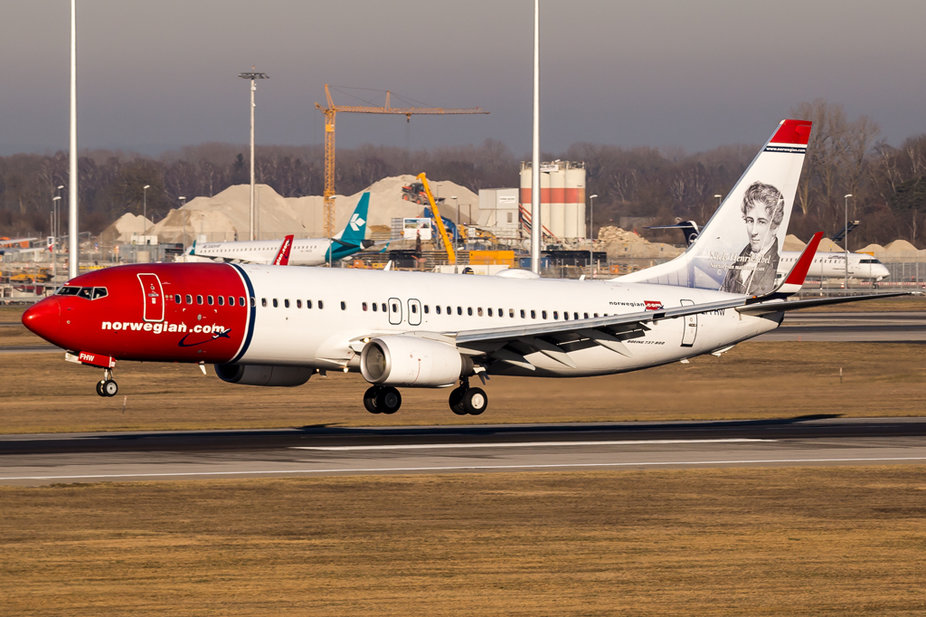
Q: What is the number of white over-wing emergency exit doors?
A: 2